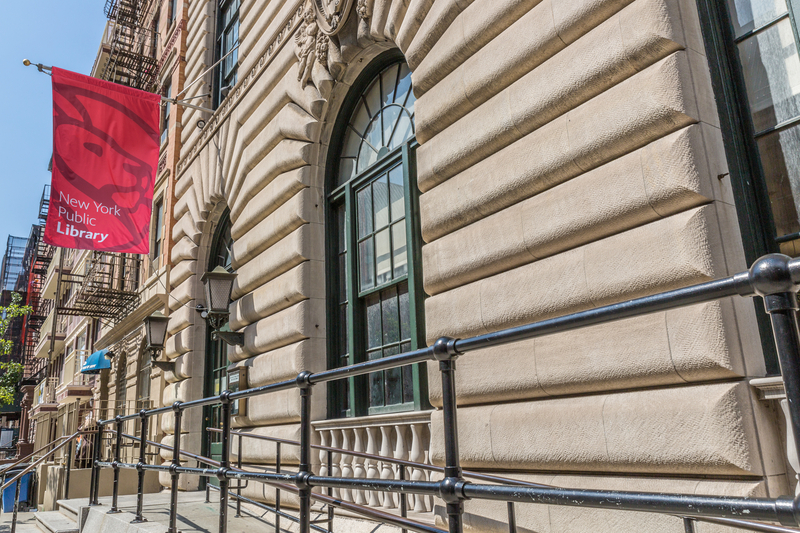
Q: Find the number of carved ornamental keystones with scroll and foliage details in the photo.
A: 1